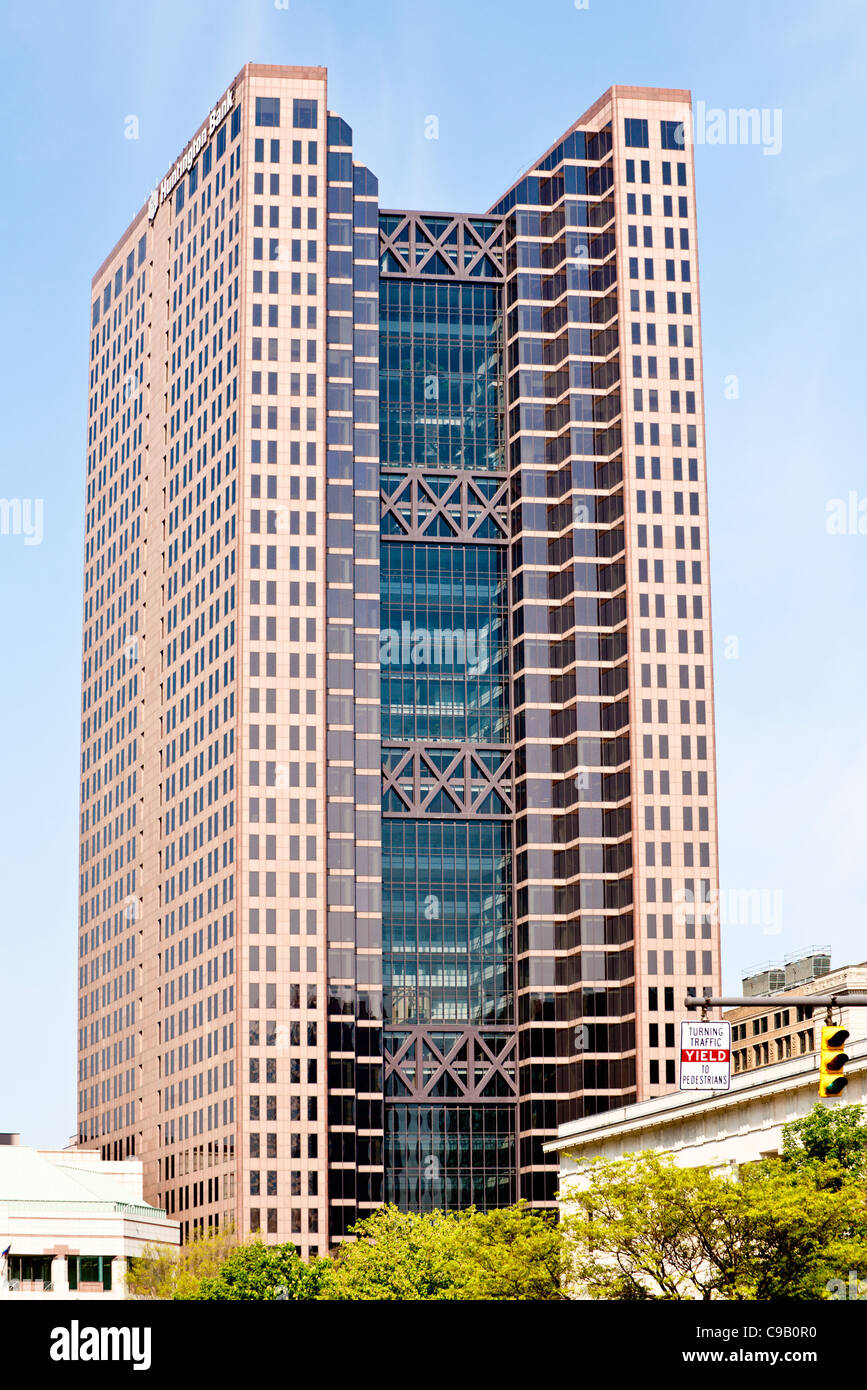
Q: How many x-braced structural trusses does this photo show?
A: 4